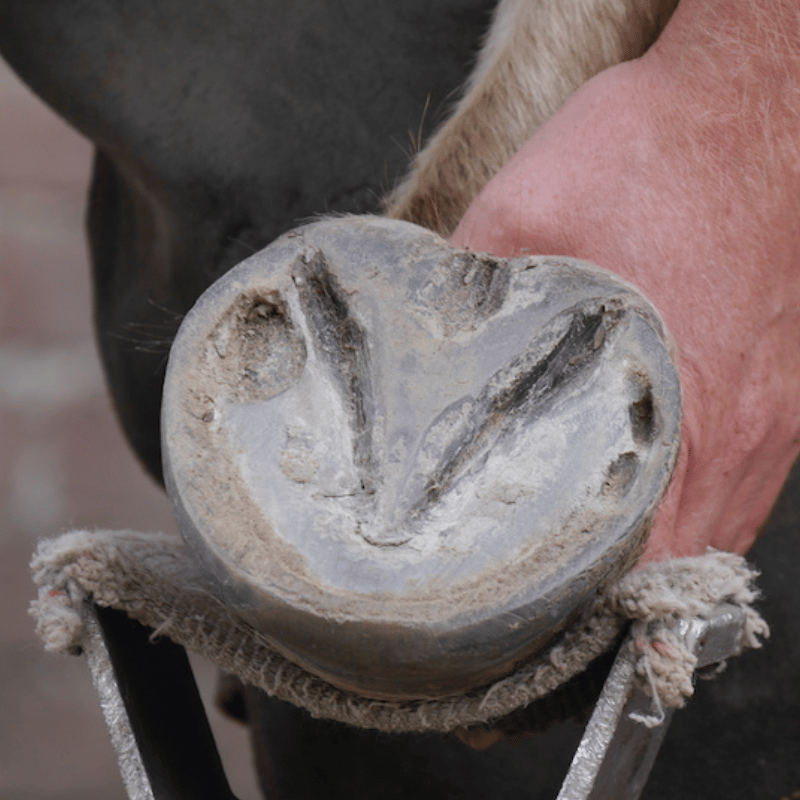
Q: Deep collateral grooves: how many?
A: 2